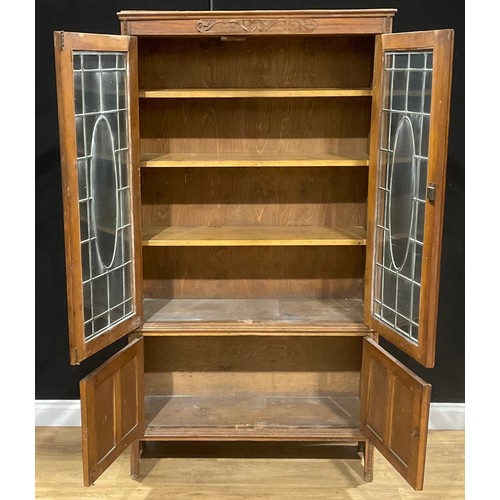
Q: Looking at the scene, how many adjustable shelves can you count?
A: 3